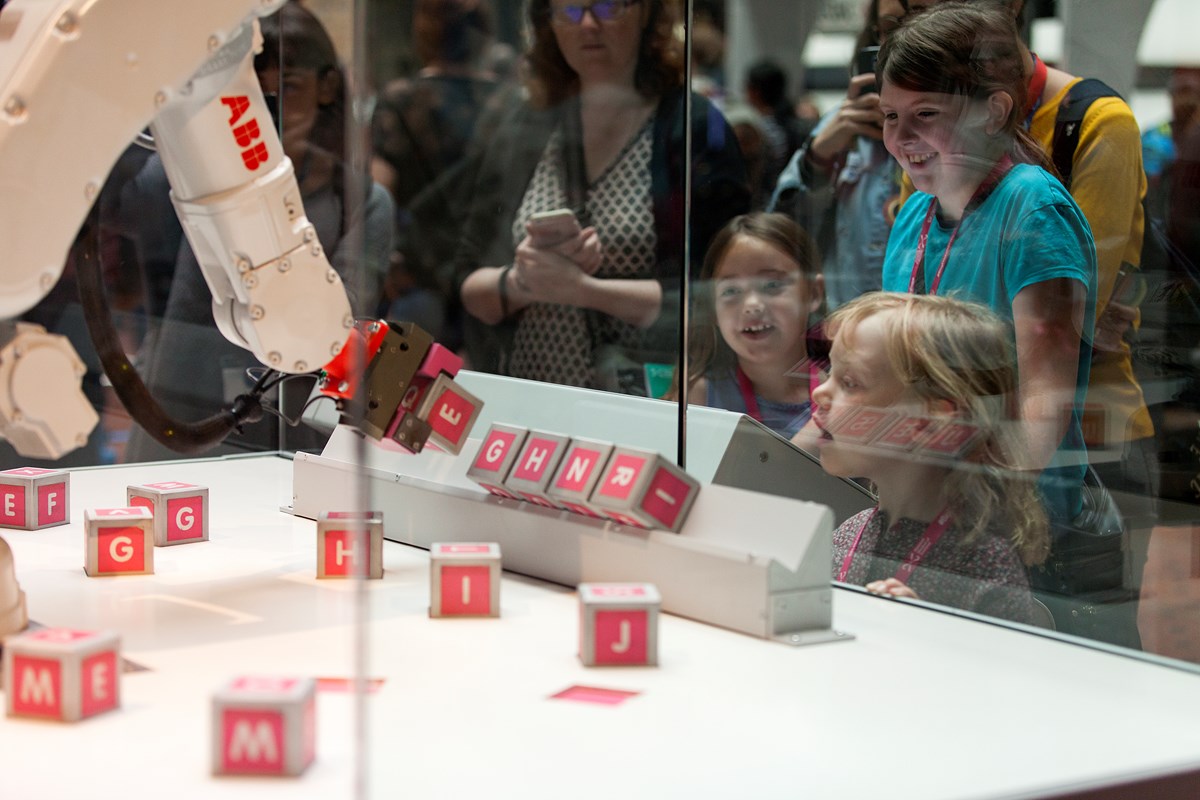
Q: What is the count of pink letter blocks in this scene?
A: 13